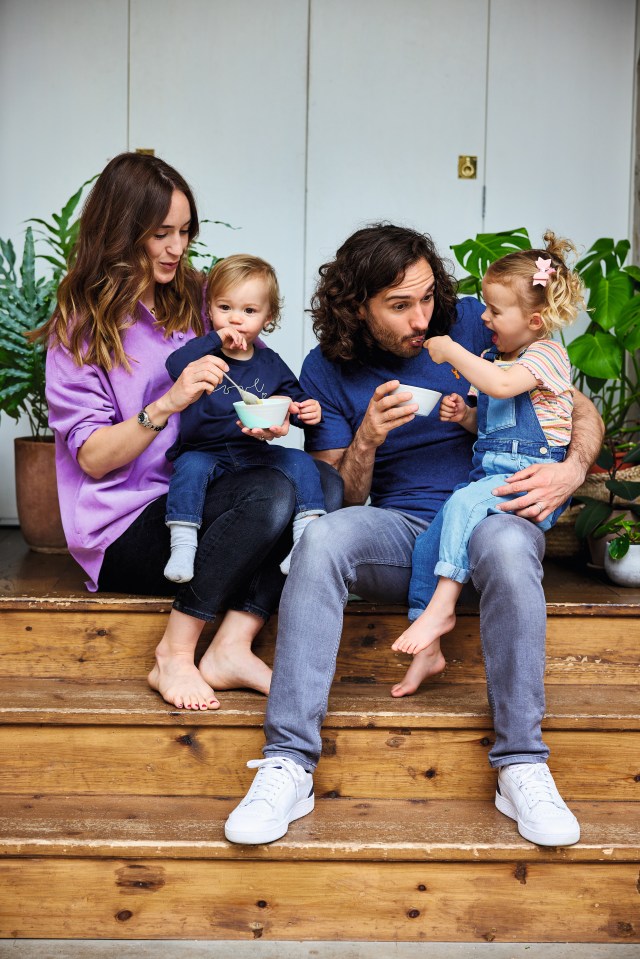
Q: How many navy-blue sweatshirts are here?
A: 1